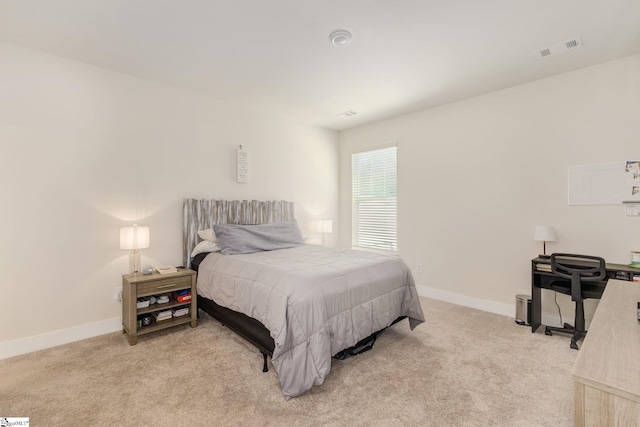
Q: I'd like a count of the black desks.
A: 1